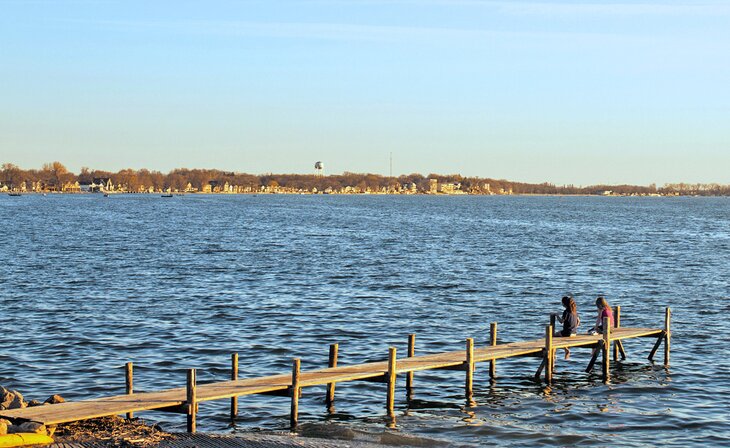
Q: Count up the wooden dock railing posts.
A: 14